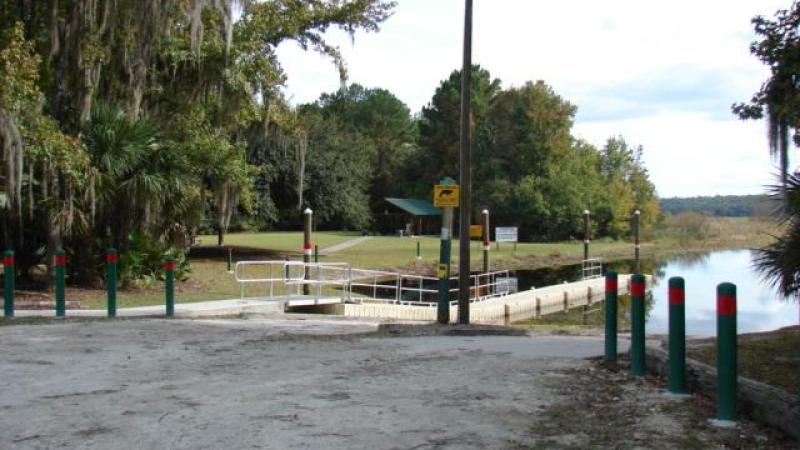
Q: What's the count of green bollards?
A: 8